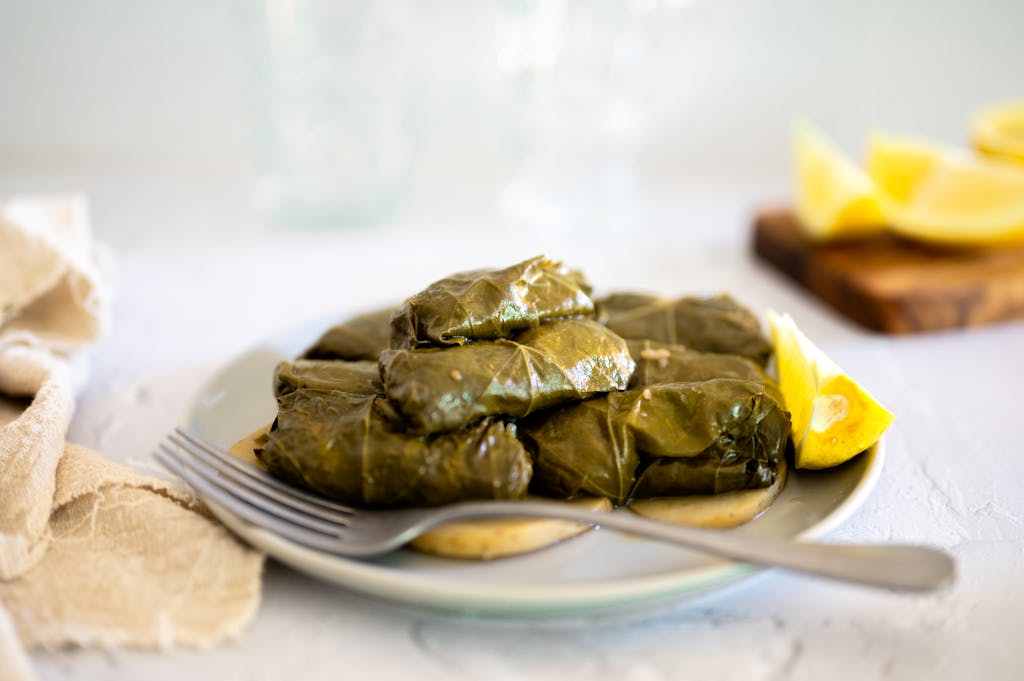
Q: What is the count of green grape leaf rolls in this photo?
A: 8